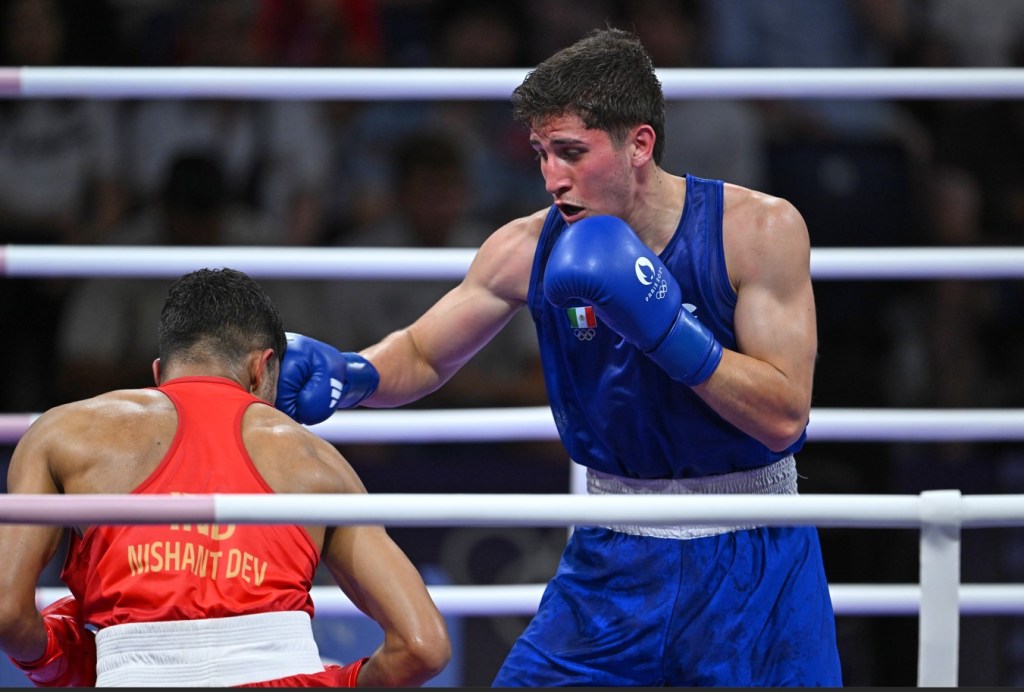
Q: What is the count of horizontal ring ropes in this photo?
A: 5